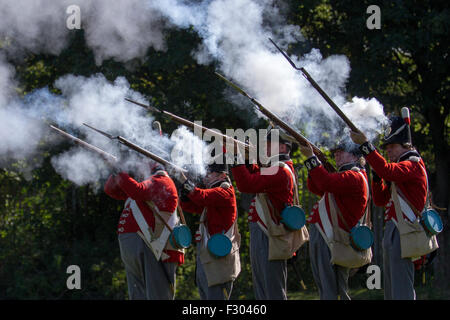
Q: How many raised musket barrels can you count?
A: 5